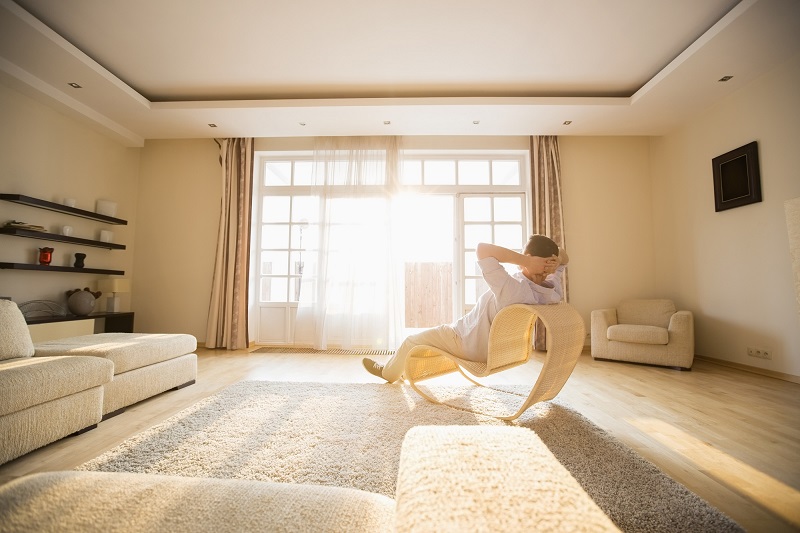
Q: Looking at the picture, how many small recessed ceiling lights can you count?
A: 7